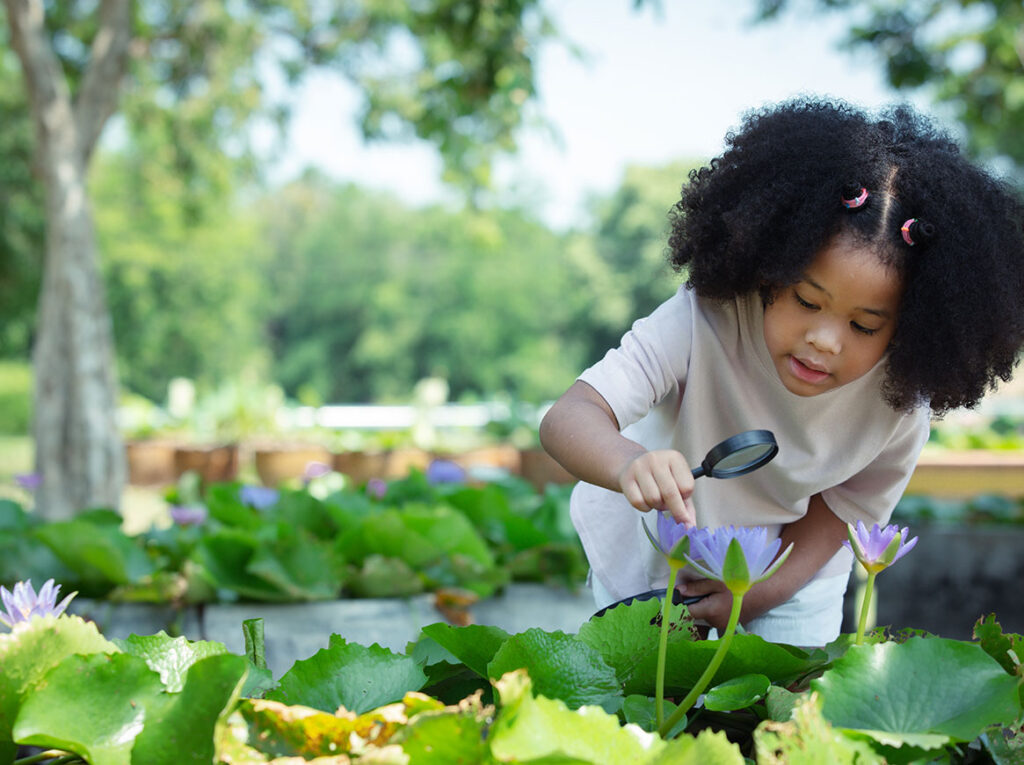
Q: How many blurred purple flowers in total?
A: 6